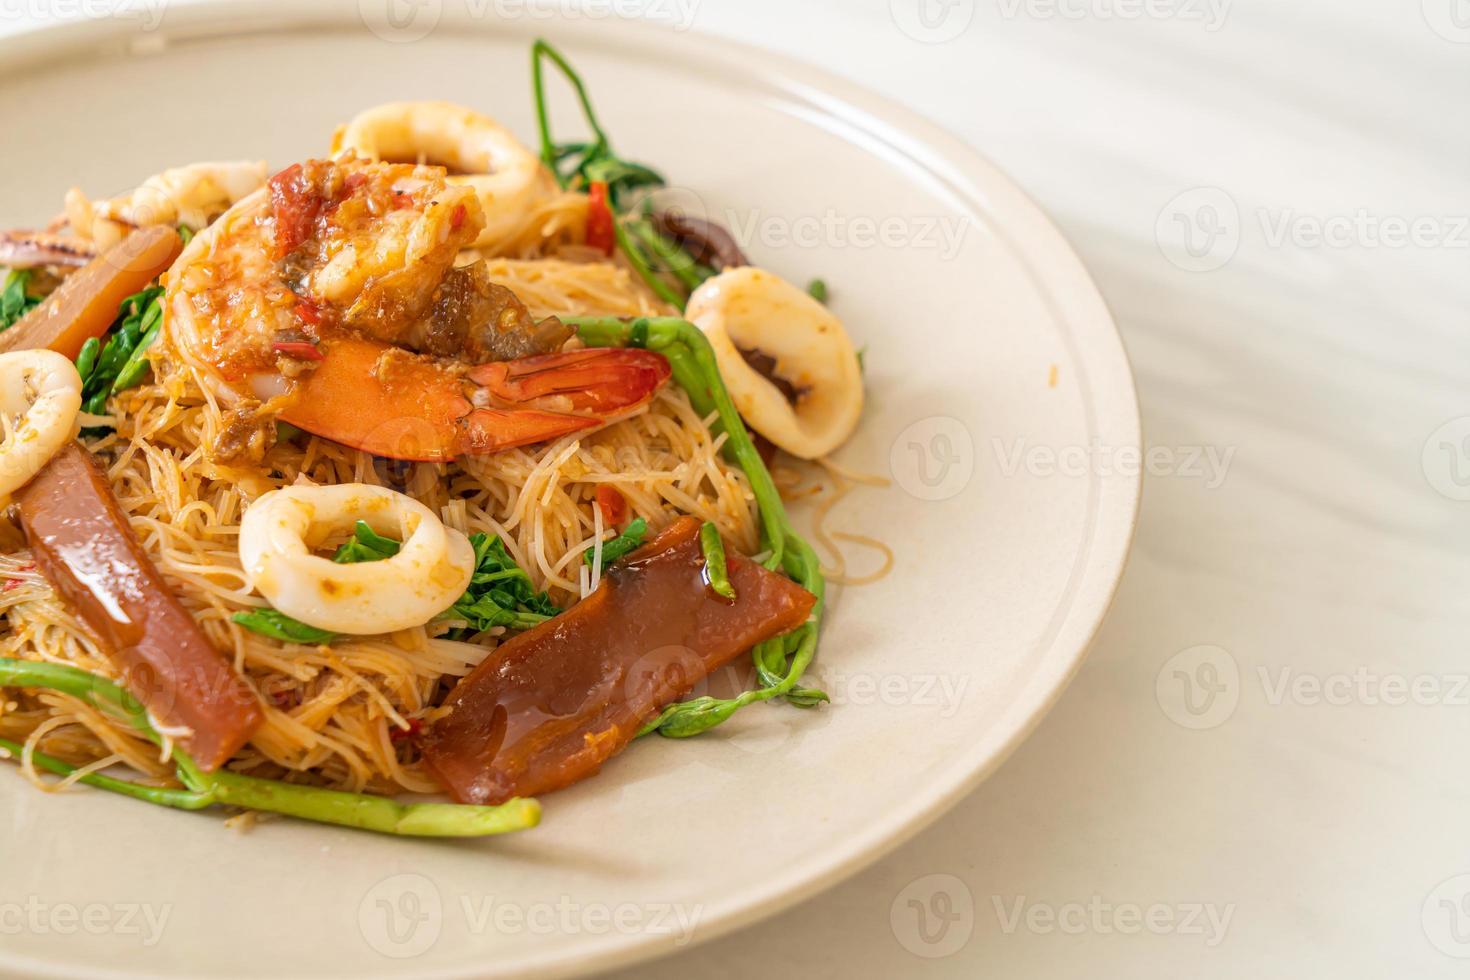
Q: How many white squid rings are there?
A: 4